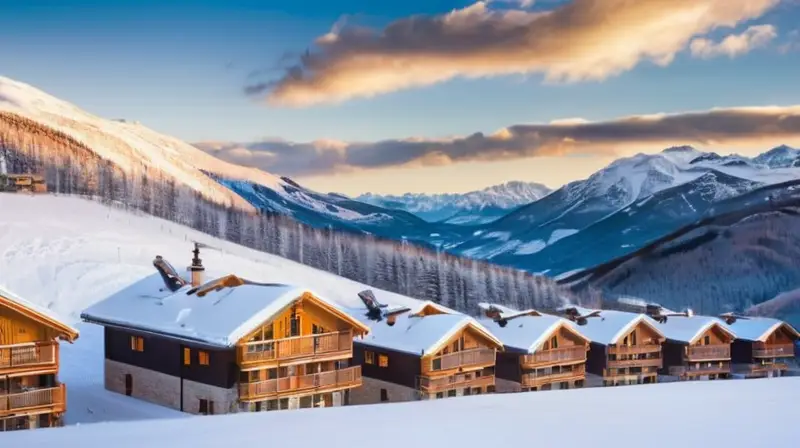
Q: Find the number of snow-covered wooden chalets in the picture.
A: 7